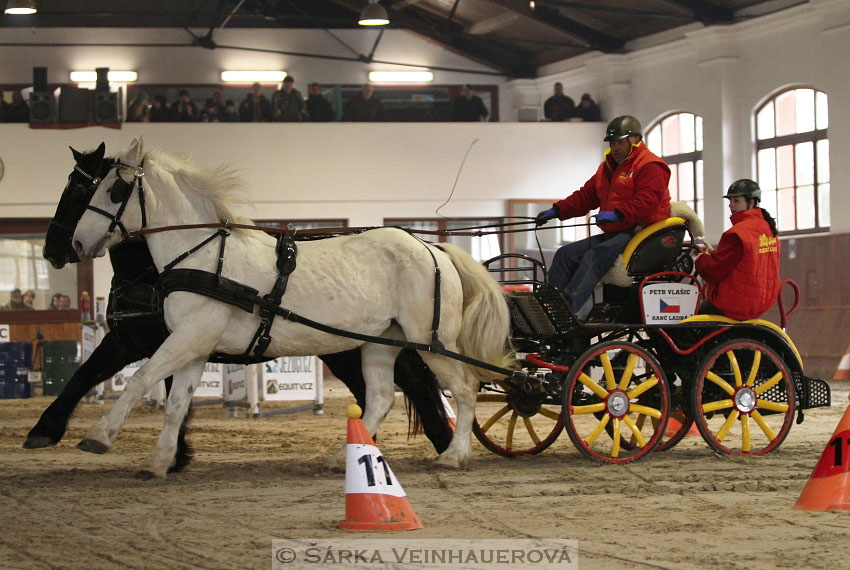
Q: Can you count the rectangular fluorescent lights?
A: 3